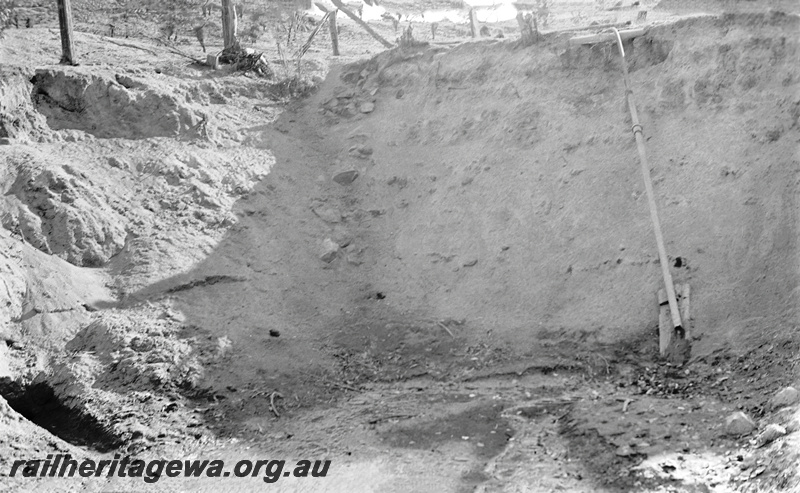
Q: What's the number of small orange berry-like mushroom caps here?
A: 0